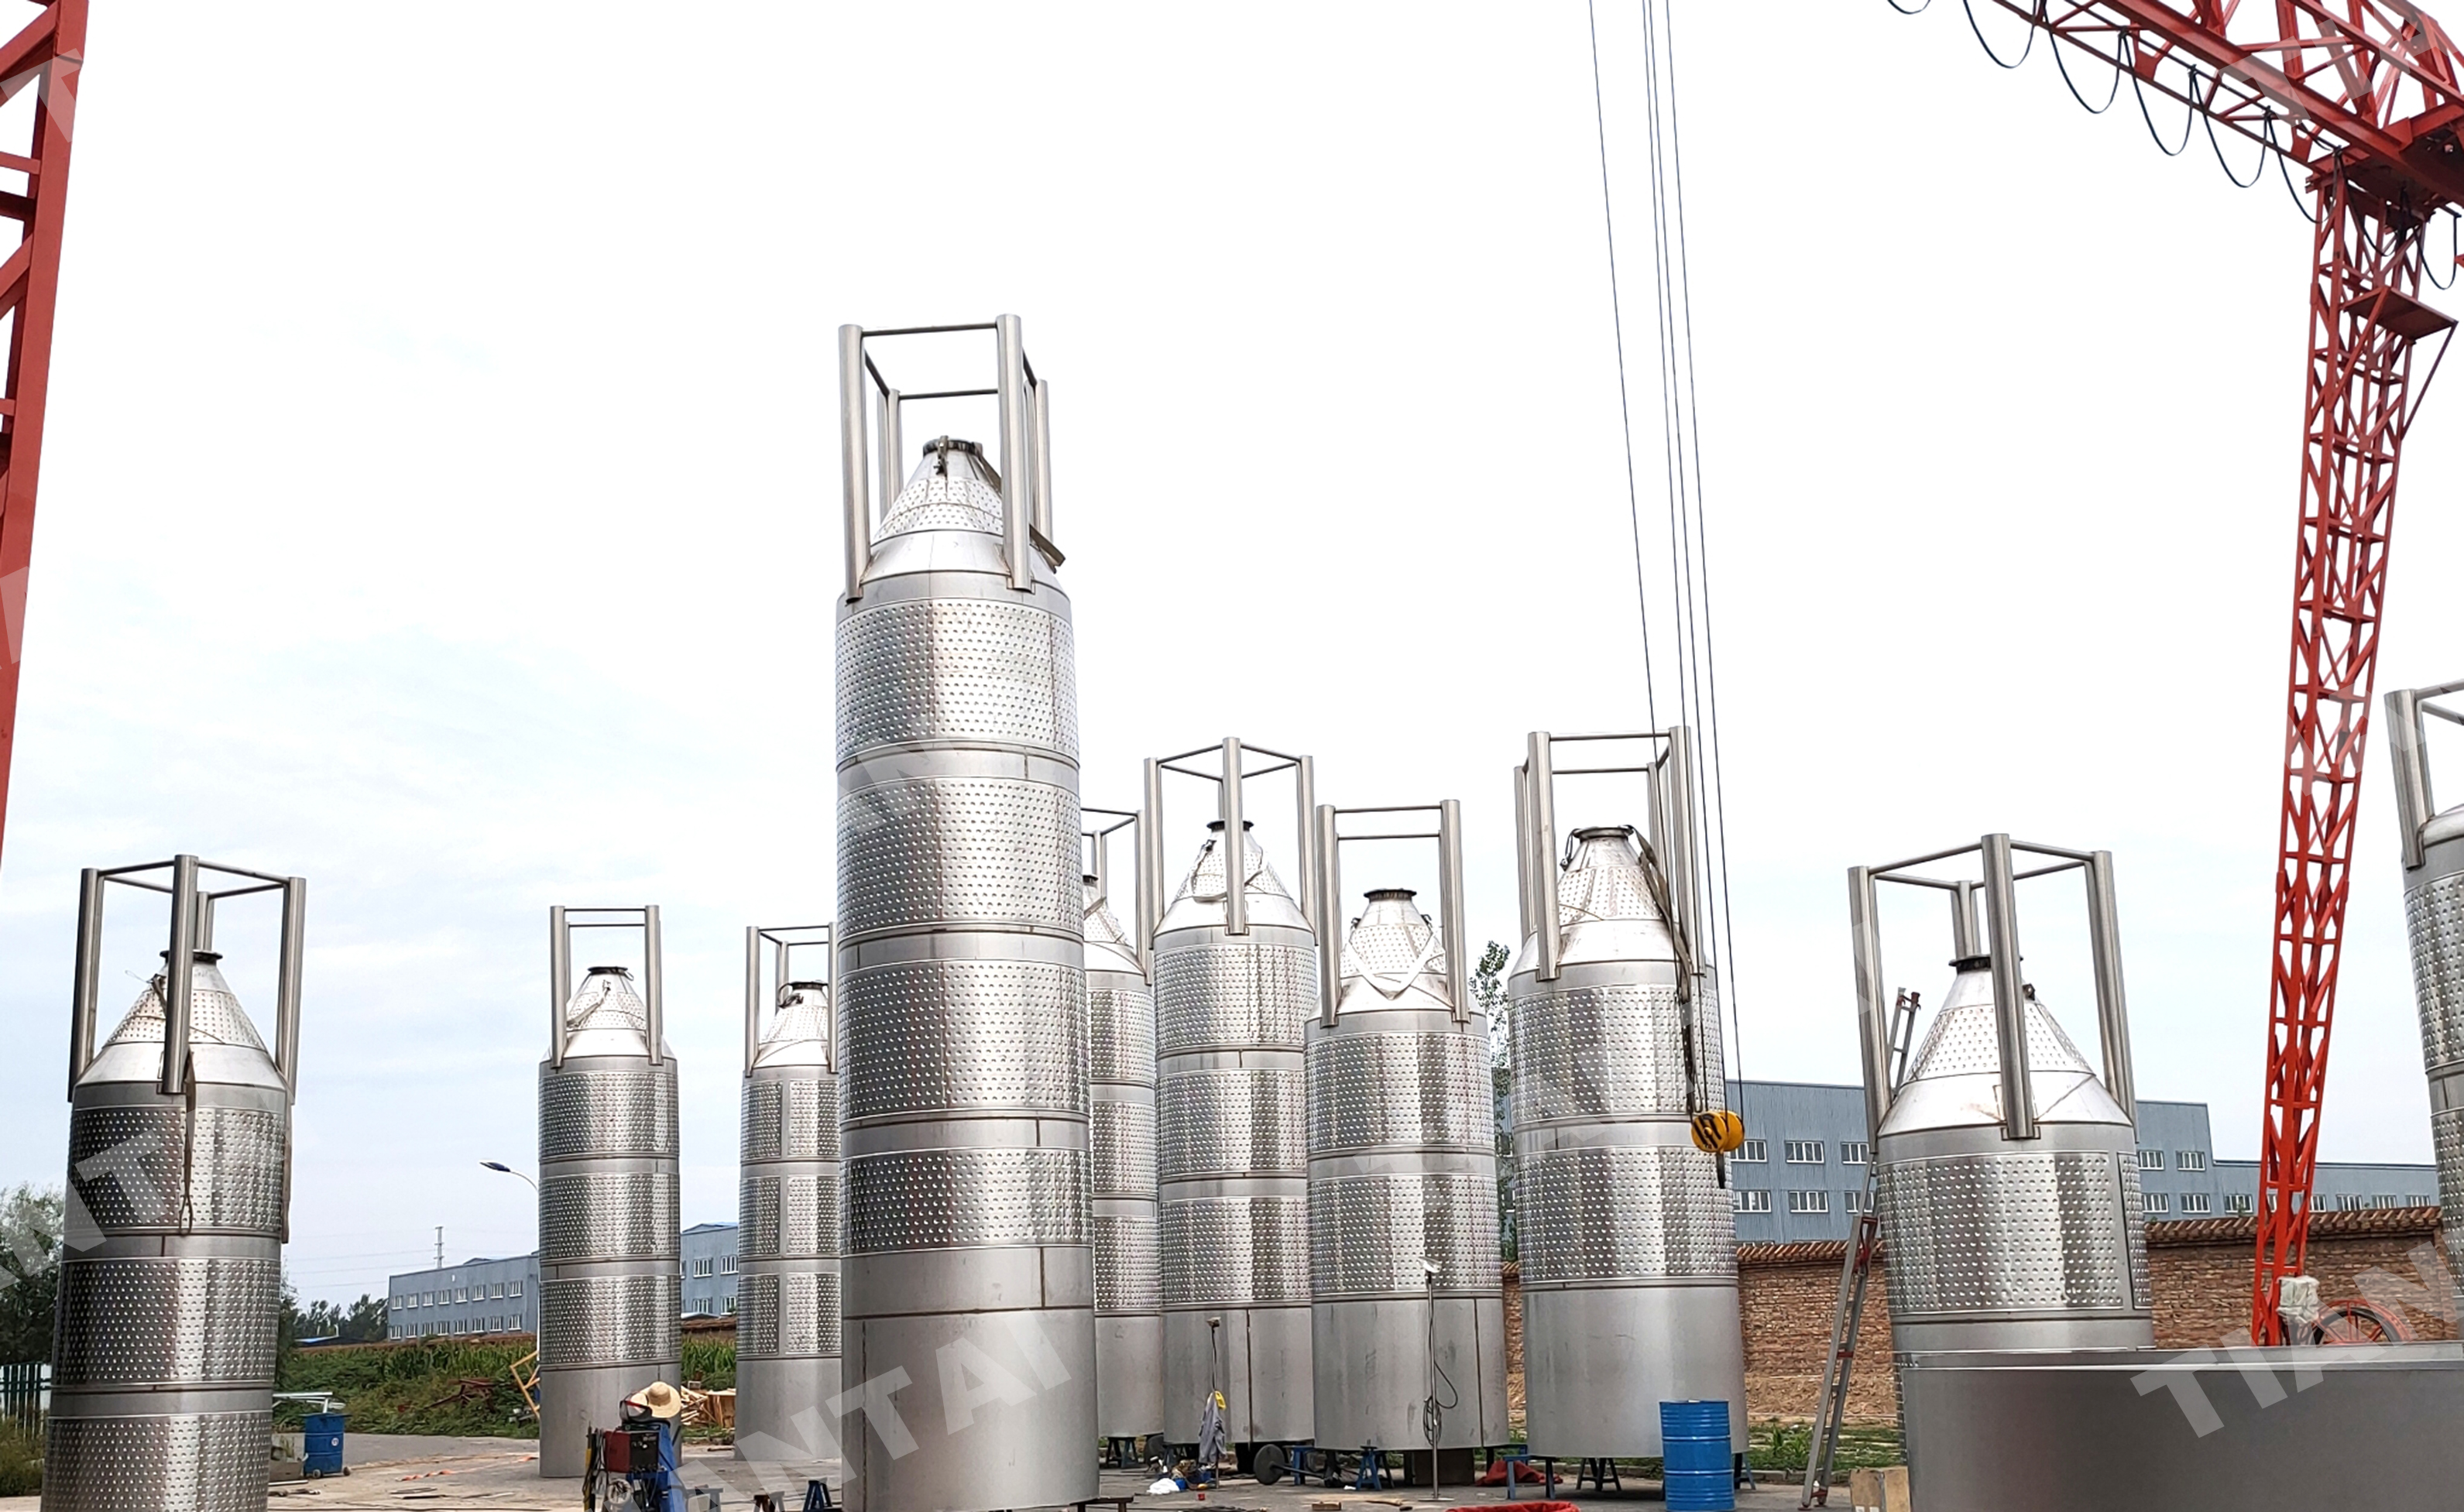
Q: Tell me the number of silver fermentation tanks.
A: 10